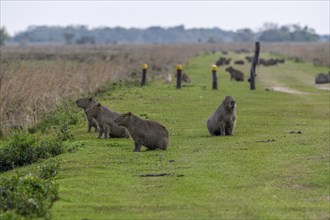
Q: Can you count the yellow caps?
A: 3